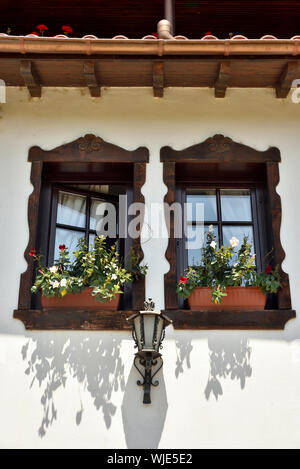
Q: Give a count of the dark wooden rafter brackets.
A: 5